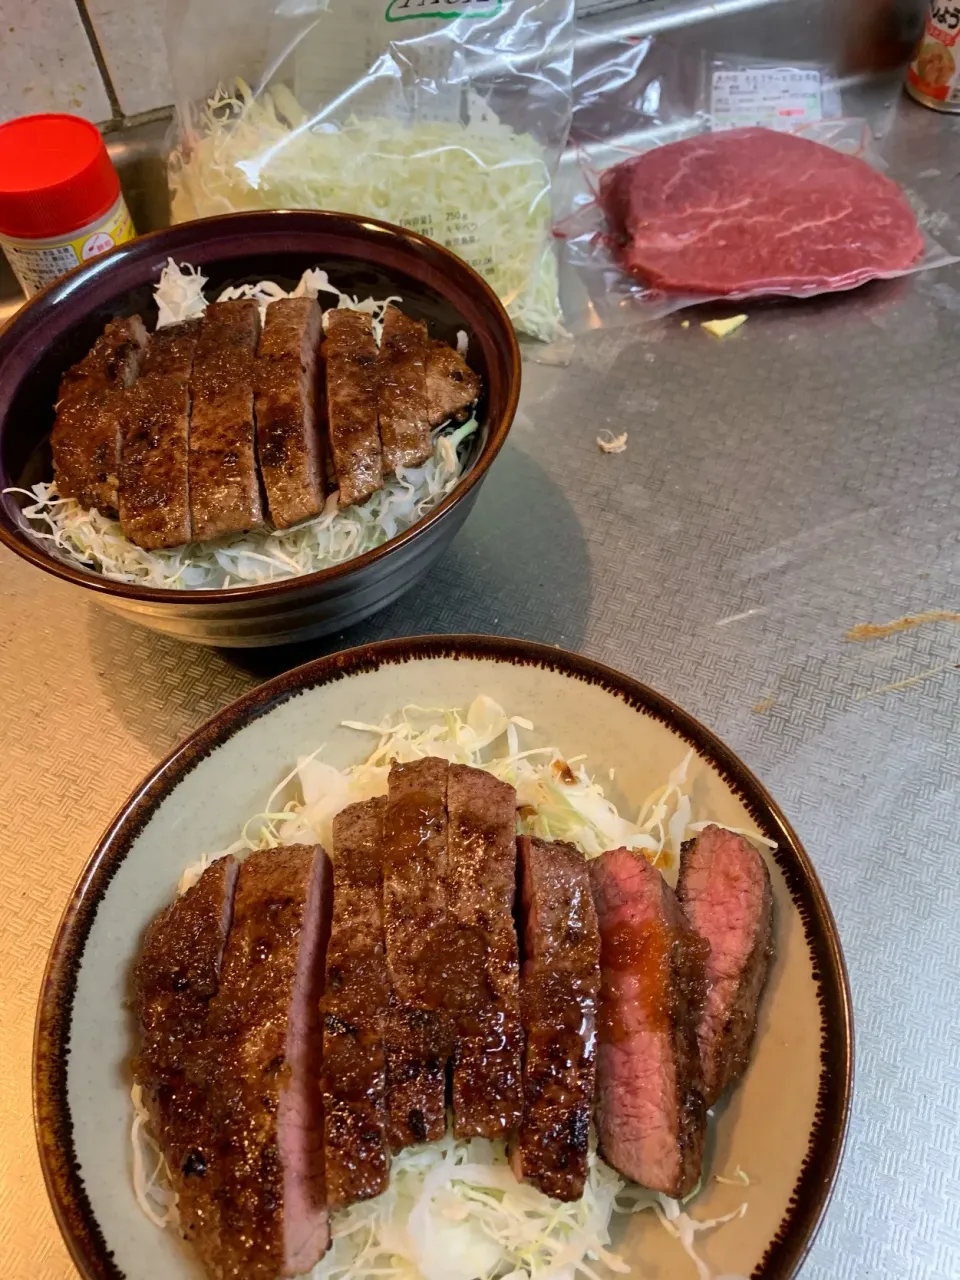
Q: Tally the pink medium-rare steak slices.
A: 2